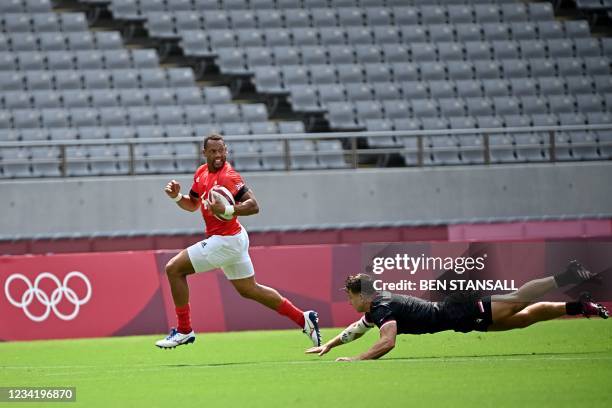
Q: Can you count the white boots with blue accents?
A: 2